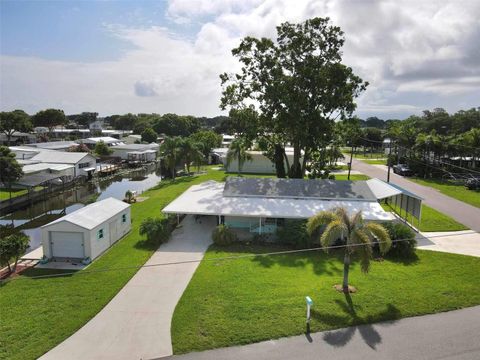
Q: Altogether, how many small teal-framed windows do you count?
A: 2